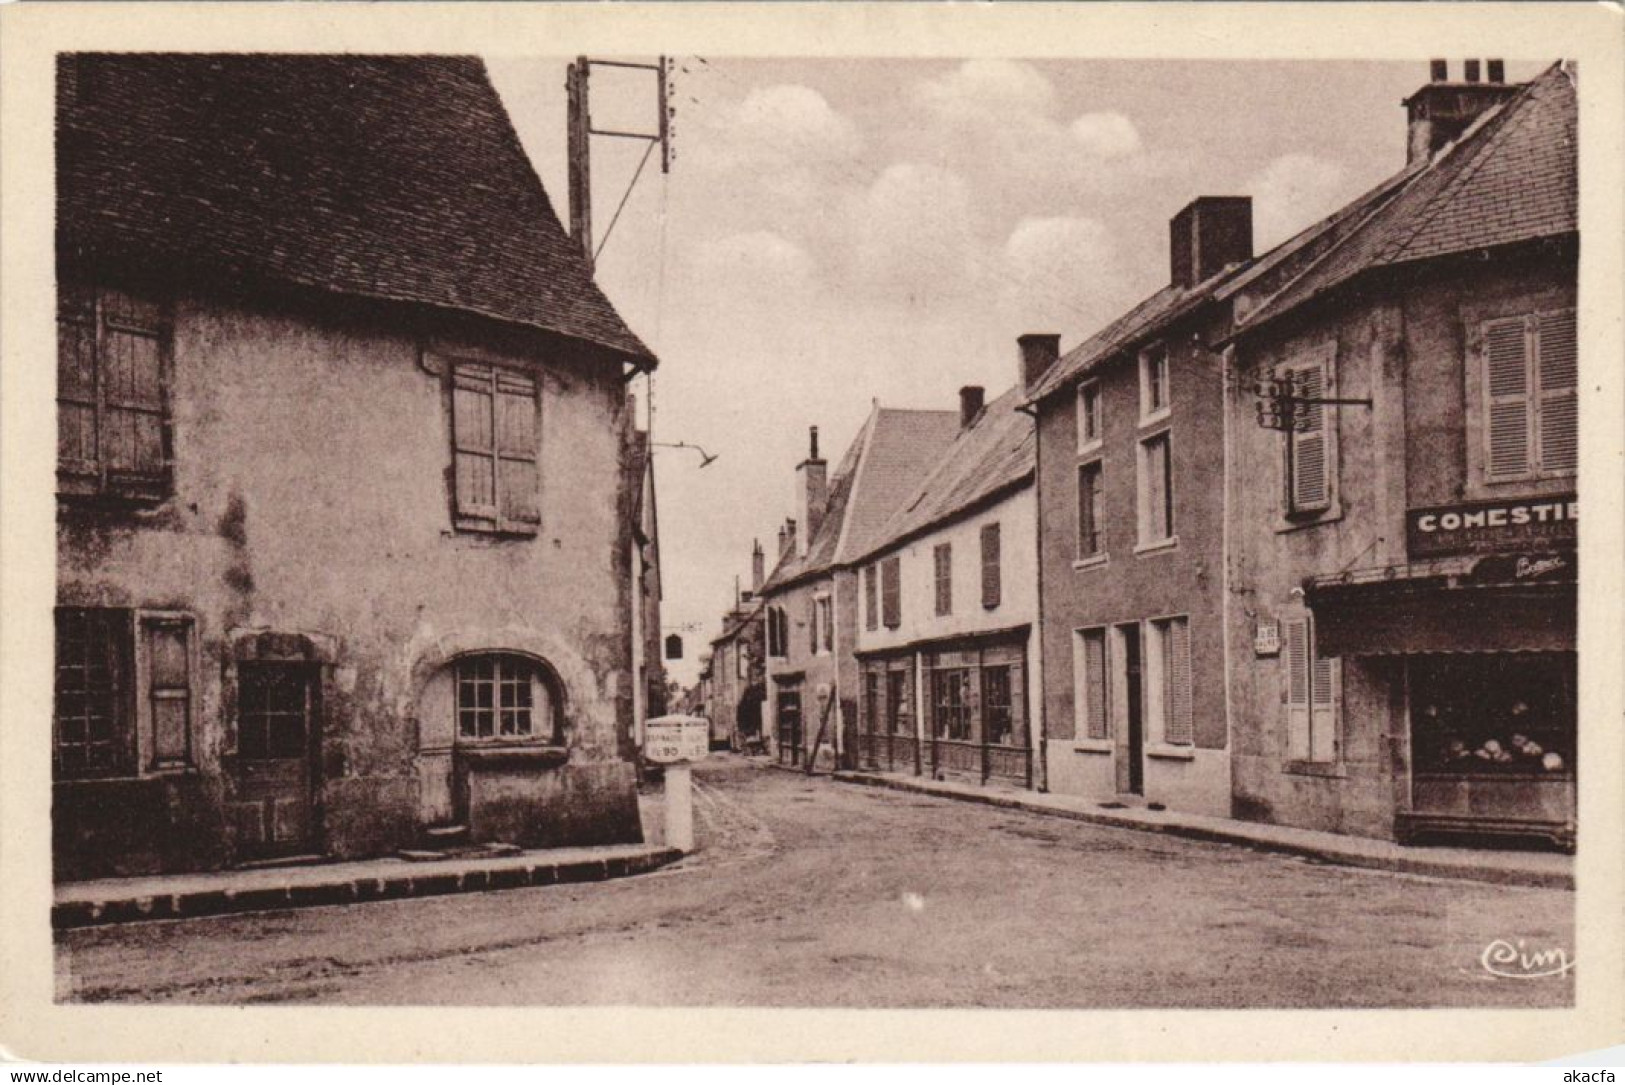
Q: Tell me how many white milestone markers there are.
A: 1